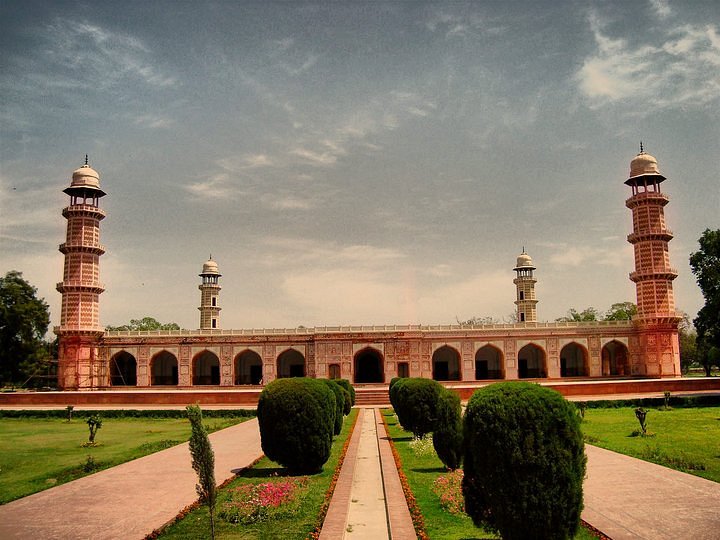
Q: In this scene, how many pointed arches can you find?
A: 11